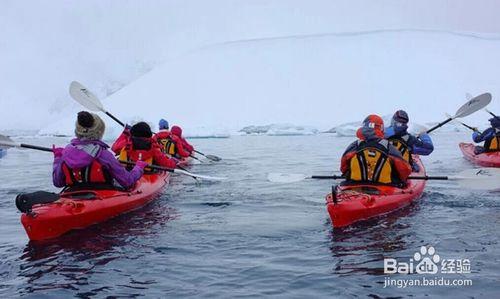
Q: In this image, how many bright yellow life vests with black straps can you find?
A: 5